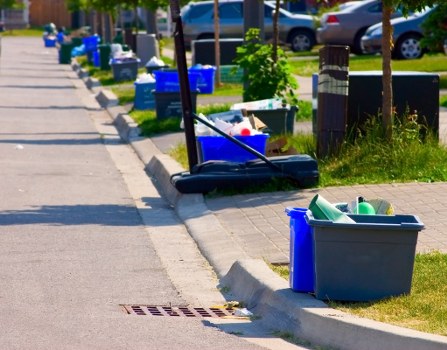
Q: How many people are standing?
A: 0